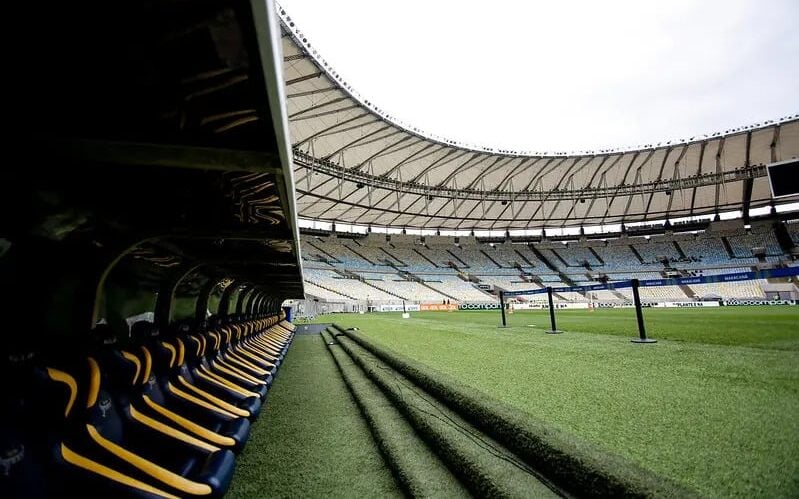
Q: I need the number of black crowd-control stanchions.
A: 3